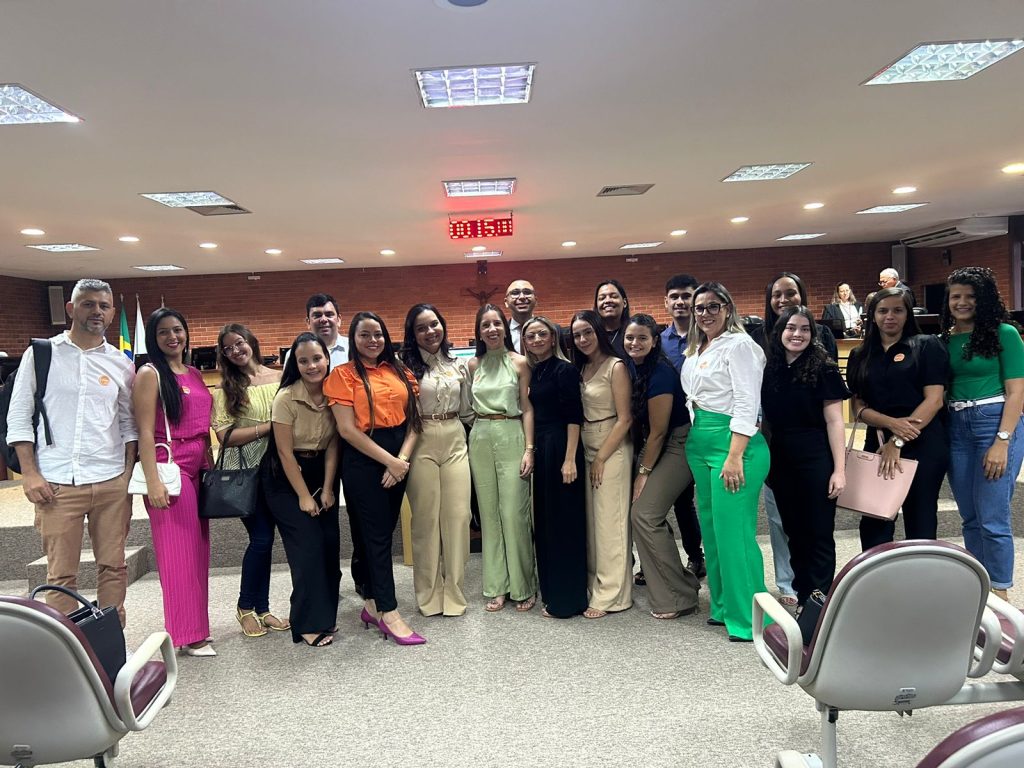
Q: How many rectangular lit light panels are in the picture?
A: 13